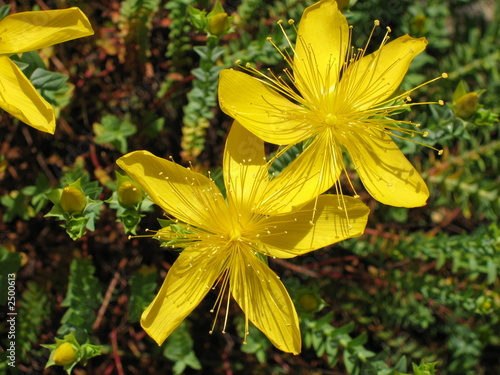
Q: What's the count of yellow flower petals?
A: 12